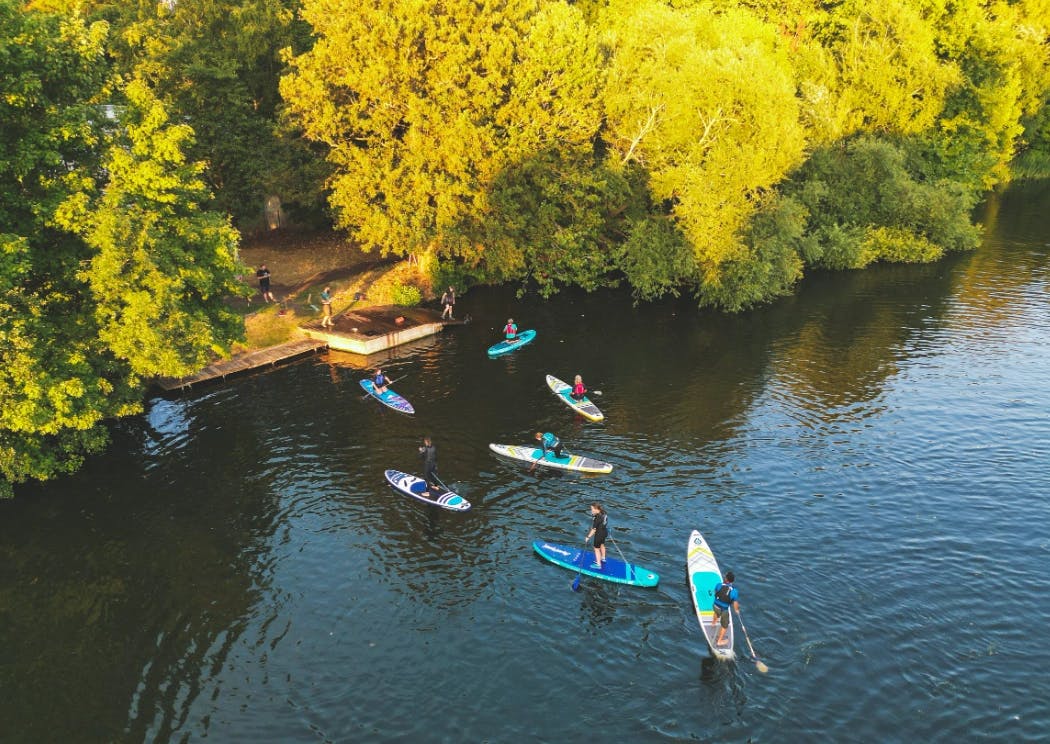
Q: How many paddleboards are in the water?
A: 7